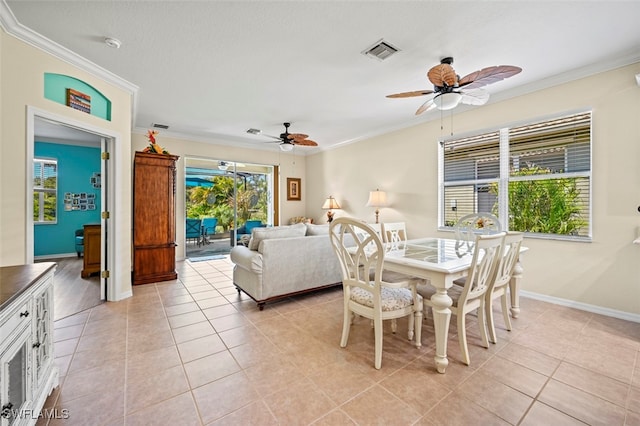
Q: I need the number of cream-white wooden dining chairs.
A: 6